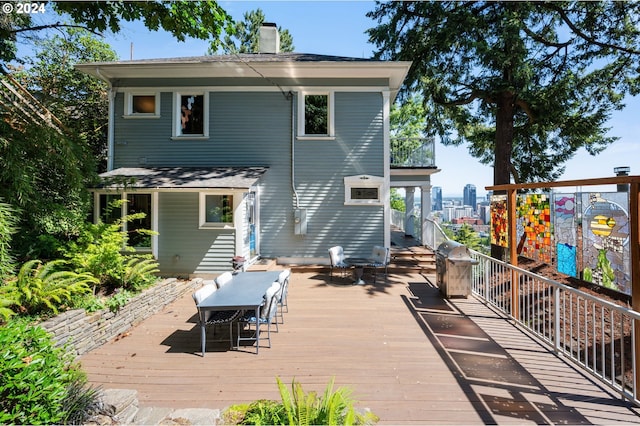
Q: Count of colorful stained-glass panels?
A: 4